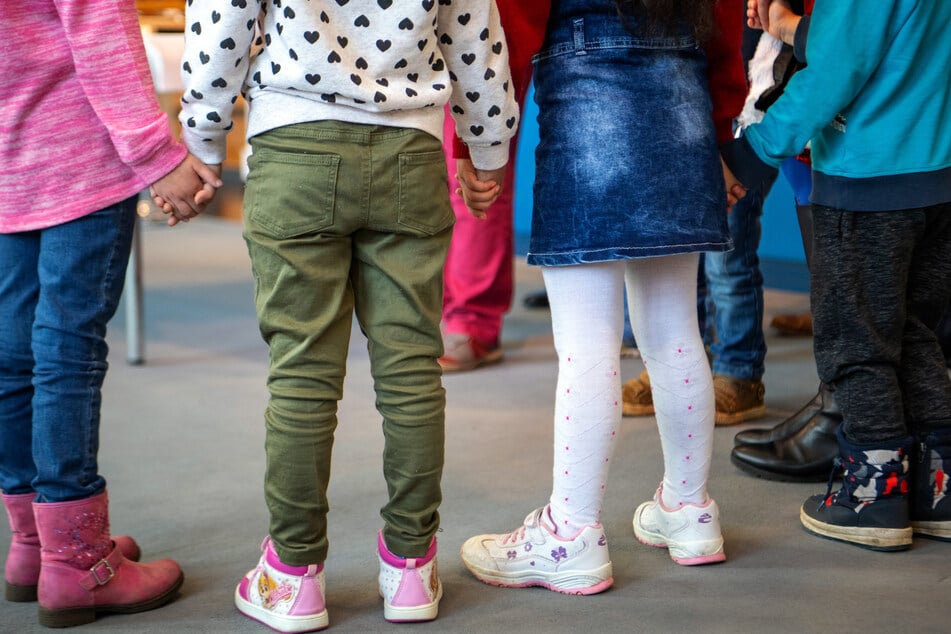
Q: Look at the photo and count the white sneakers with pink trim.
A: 4